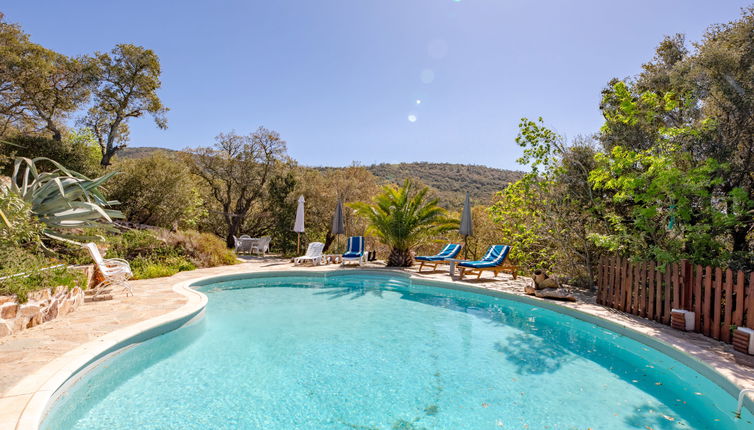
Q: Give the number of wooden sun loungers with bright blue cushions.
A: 2